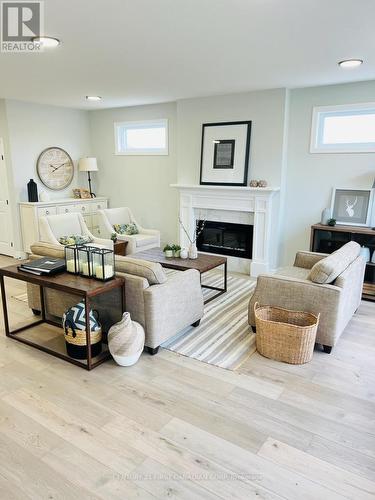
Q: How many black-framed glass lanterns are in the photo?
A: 3